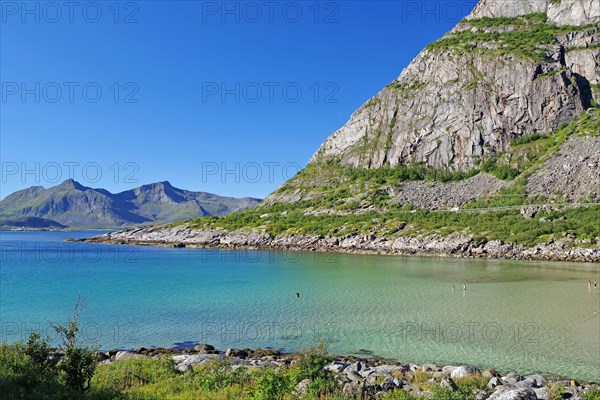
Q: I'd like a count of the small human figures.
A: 5